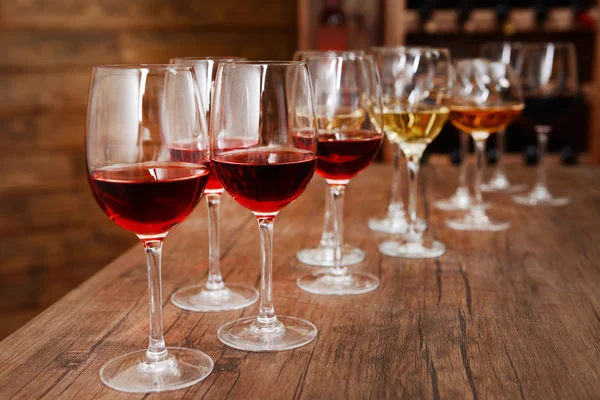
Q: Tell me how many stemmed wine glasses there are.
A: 11